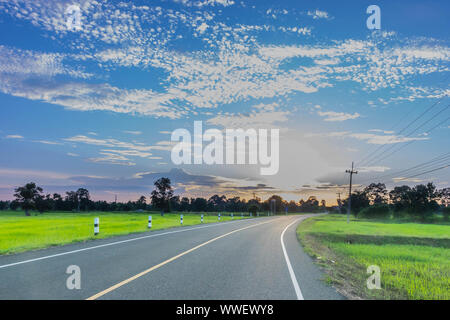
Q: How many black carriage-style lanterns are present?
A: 0